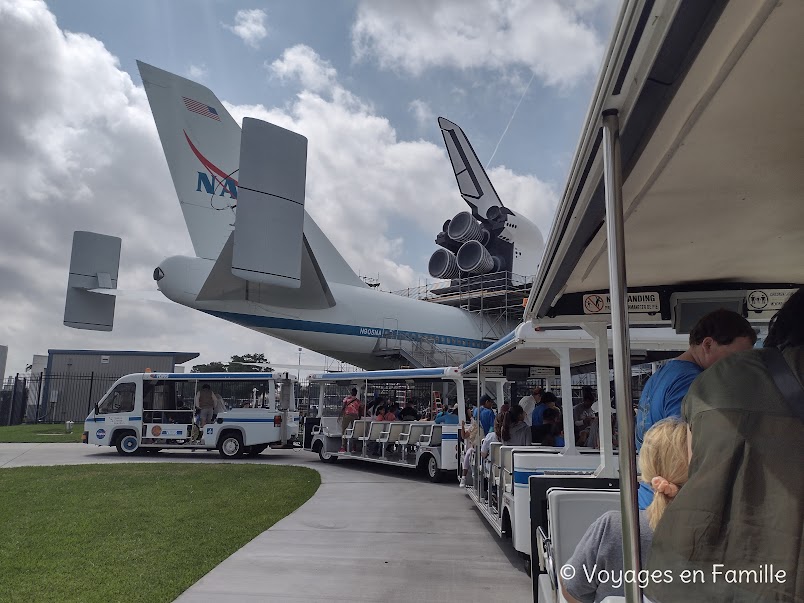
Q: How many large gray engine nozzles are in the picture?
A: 3